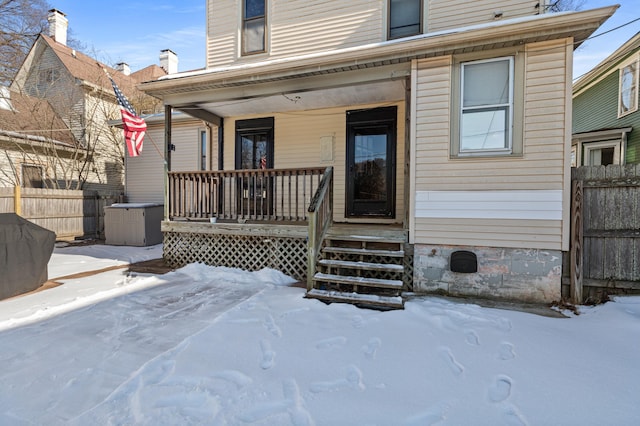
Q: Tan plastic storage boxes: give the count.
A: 1